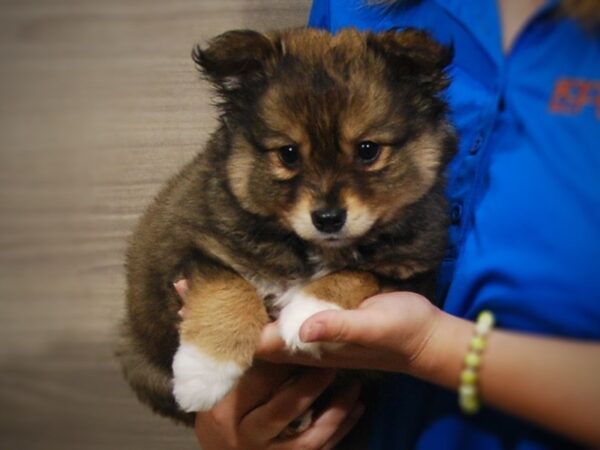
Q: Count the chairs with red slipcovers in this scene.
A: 0